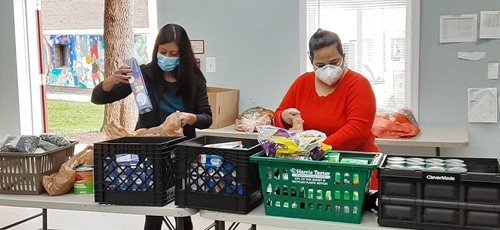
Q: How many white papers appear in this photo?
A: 5